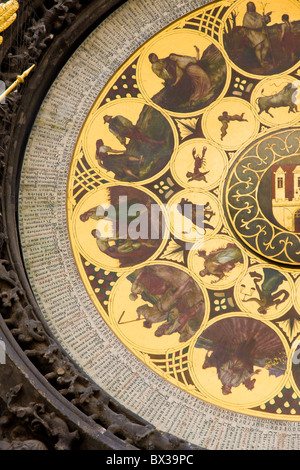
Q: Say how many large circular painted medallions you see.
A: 6